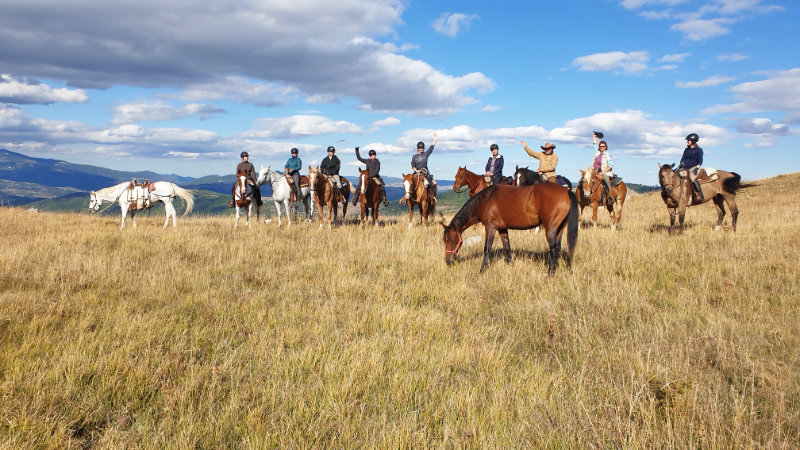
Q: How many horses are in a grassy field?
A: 11